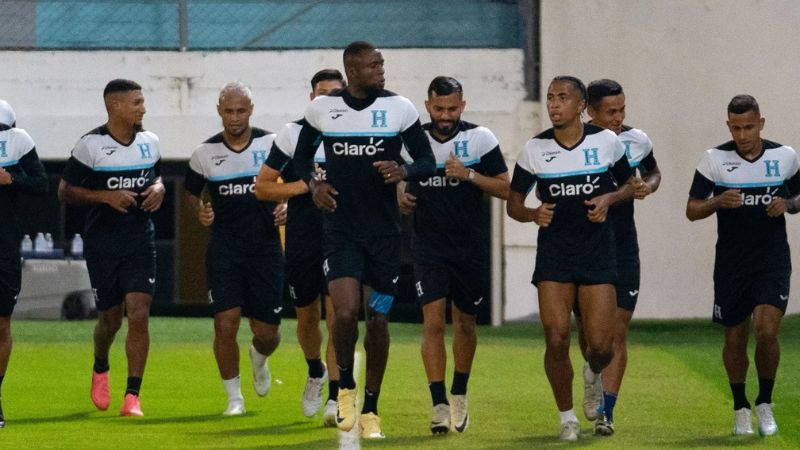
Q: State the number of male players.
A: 9